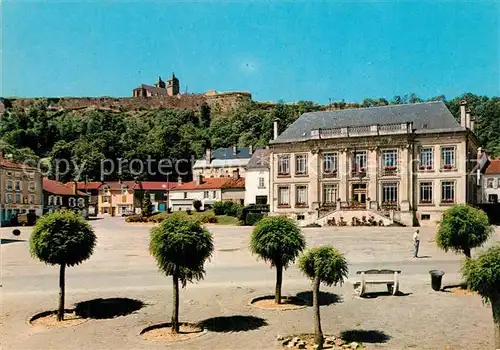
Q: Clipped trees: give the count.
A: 6